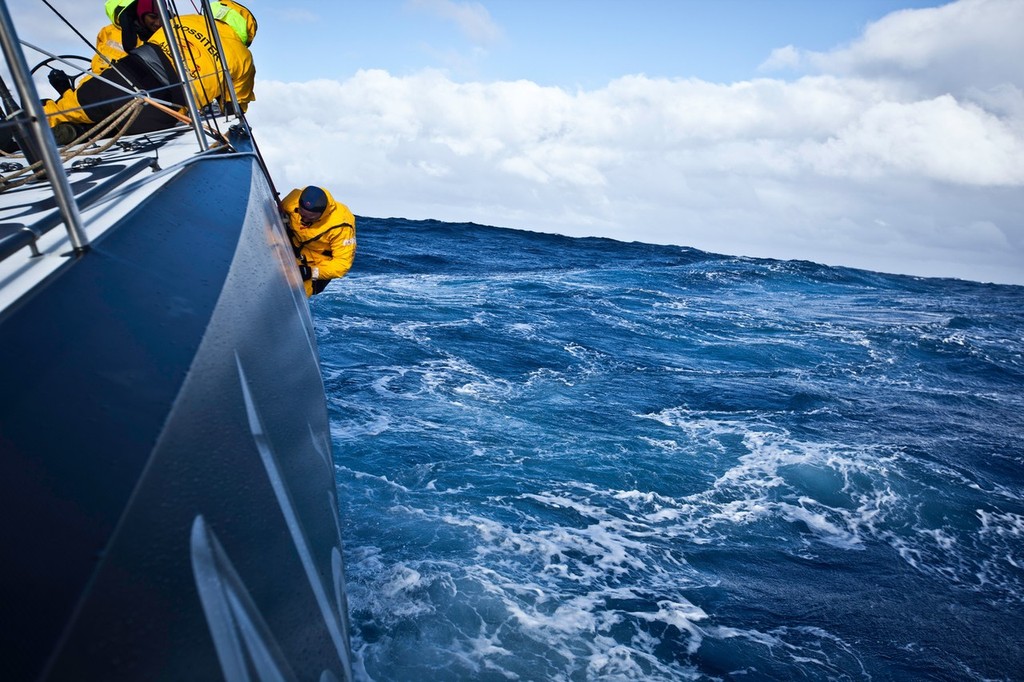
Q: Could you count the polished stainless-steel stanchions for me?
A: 3